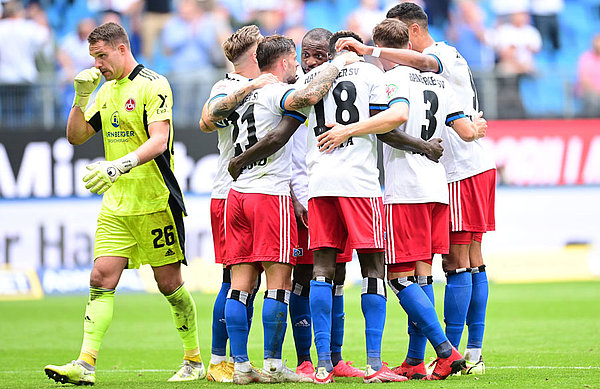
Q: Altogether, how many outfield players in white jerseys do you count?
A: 6